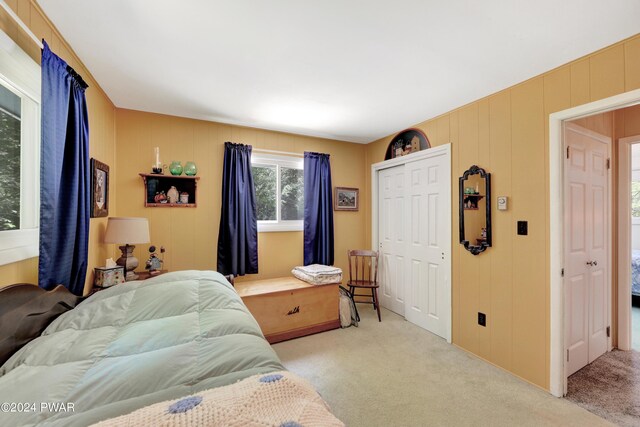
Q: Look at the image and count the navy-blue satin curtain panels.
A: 3